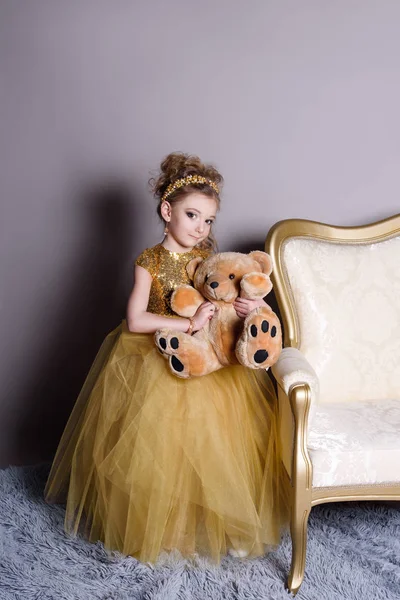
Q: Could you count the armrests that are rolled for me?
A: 1